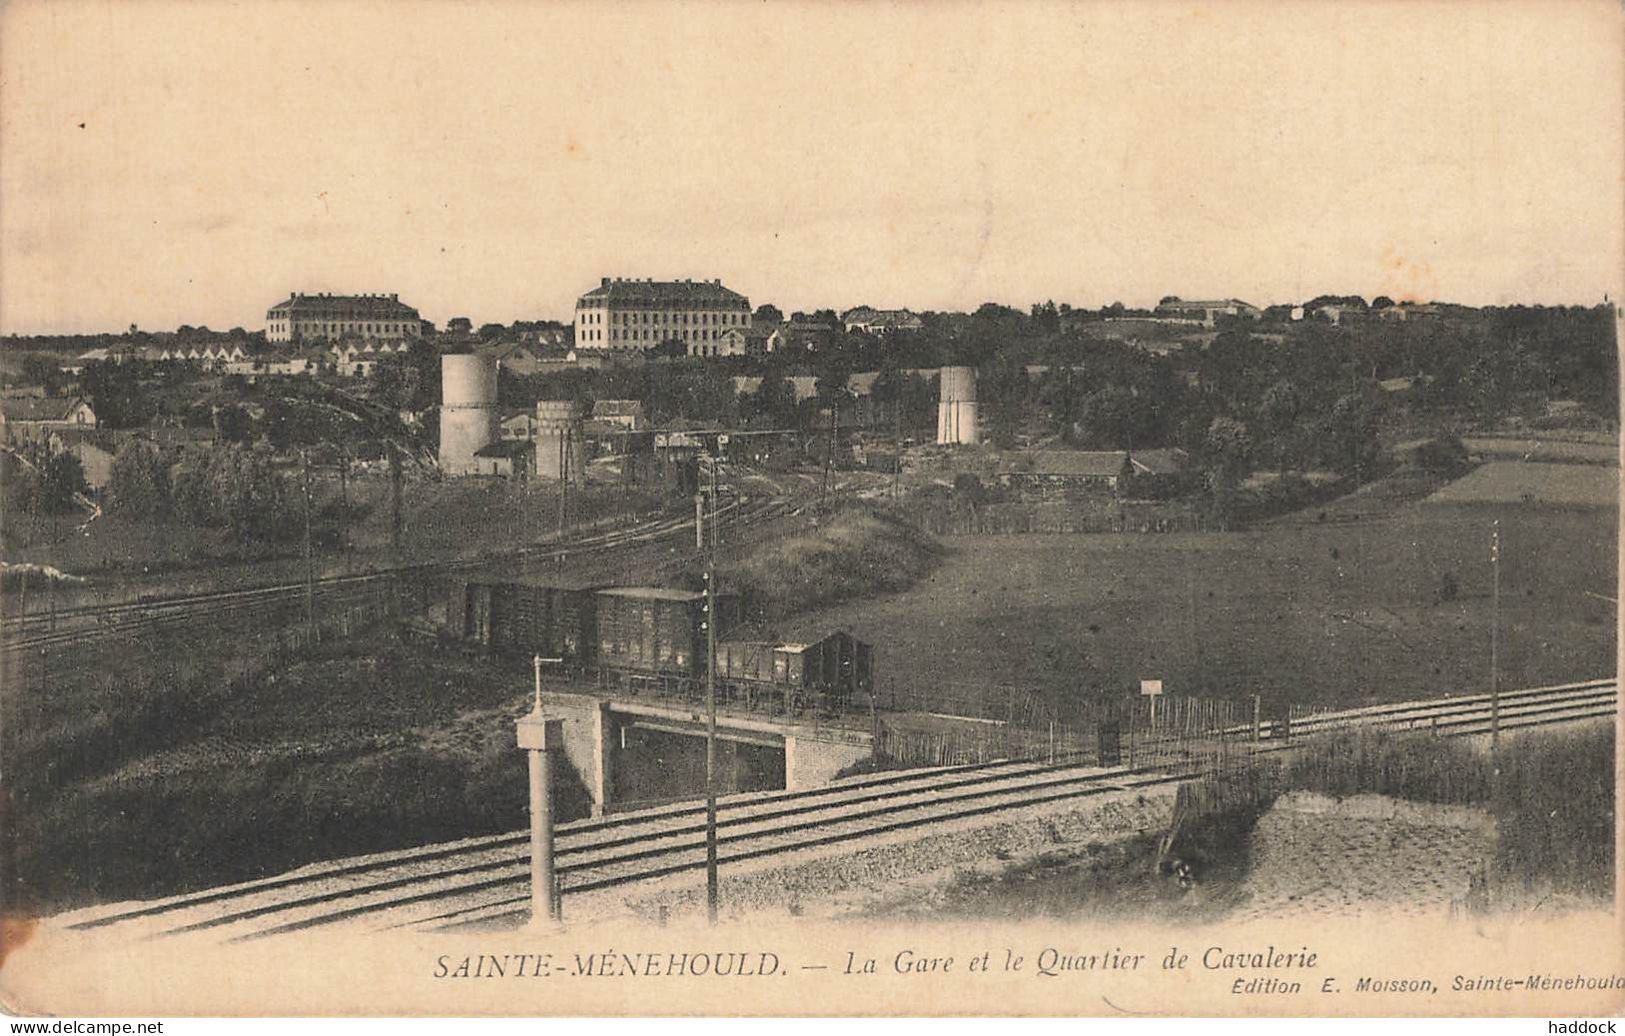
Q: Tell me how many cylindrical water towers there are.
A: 3